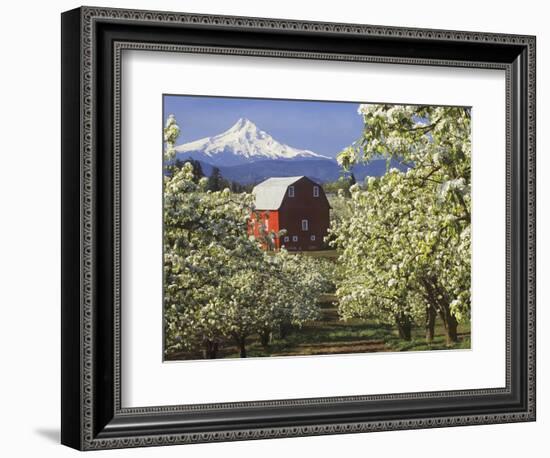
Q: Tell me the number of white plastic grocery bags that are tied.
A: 0